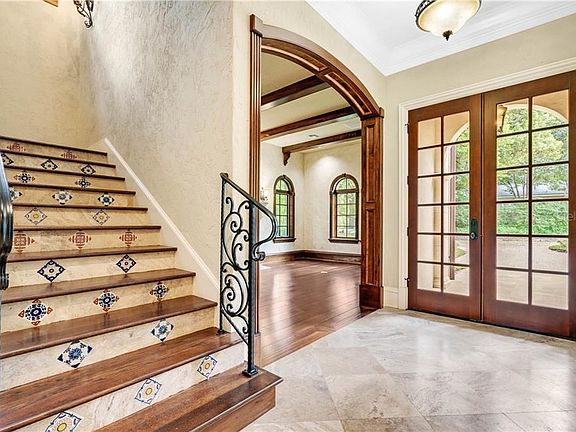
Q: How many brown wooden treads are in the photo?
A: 11